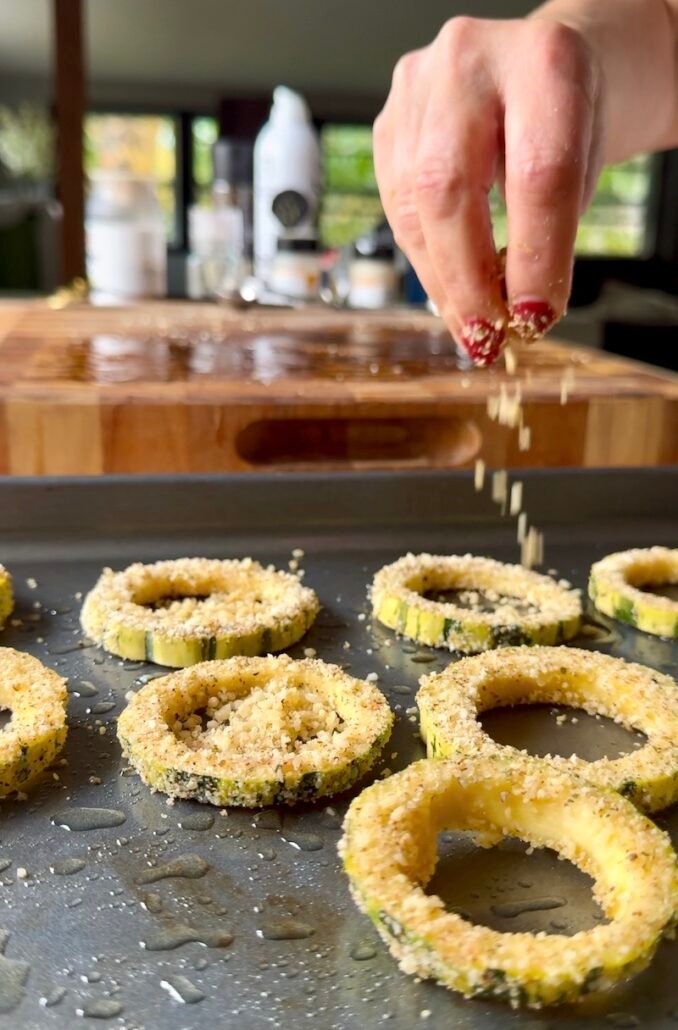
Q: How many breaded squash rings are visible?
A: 8